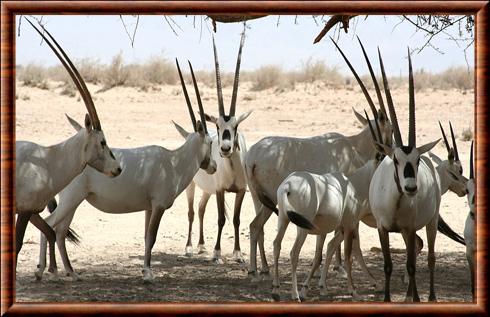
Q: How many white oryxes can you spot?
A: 8